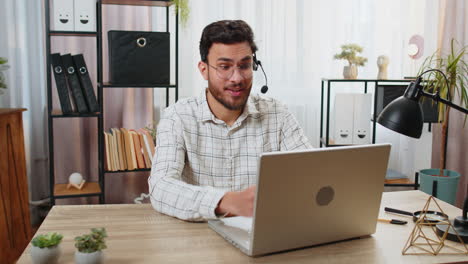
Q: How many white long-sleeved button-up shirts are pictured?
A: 1